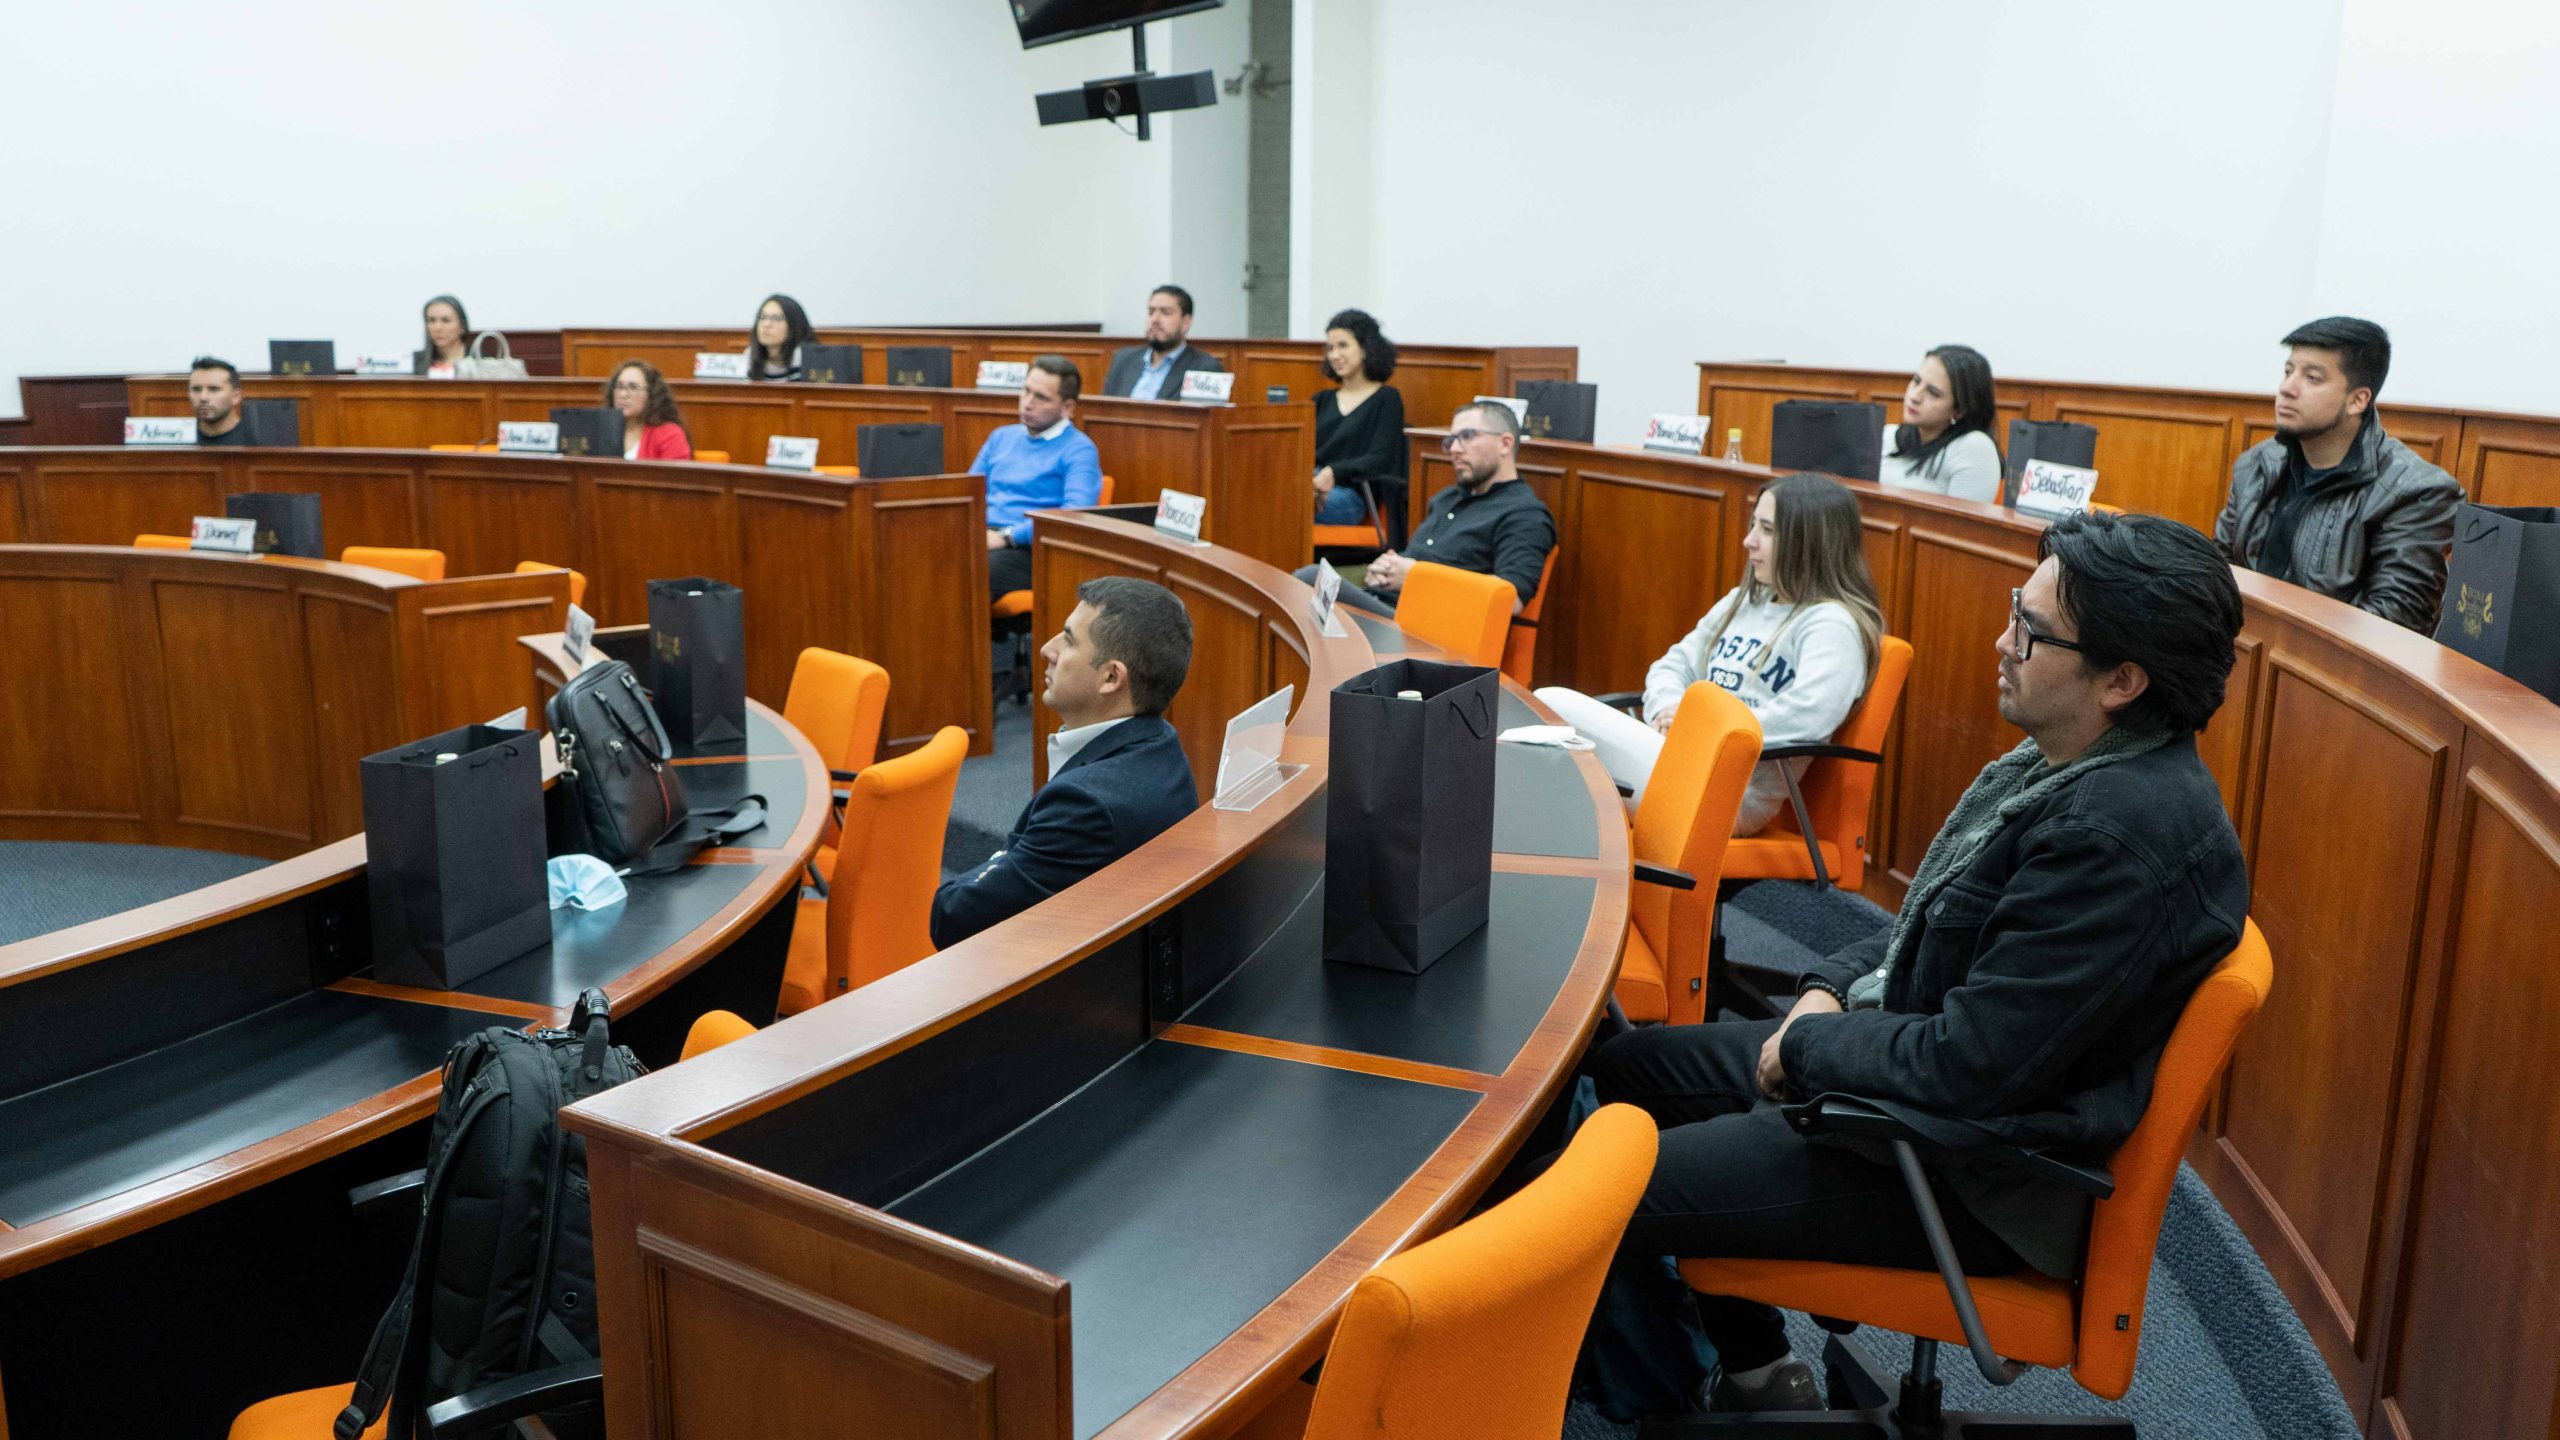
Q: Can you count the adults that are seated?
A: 13